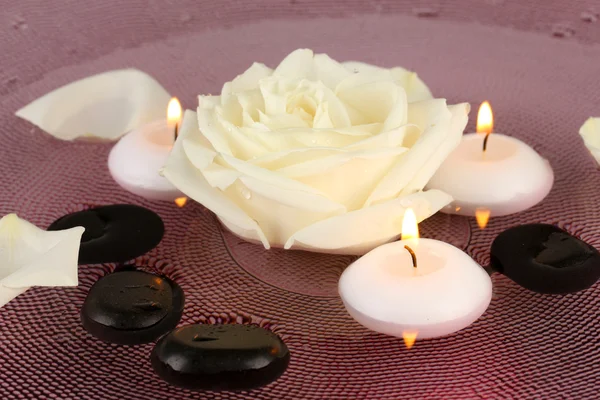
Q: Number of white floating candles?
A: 3